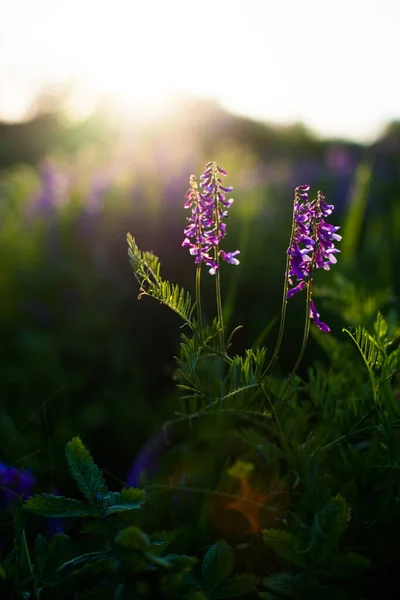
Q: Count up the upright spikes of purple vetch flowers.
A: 4